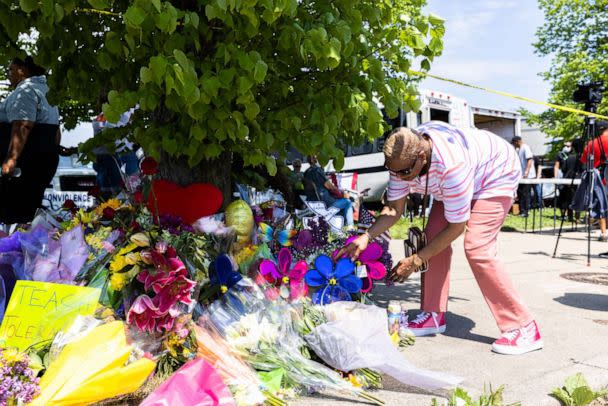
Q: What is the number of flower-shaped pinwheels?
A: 4